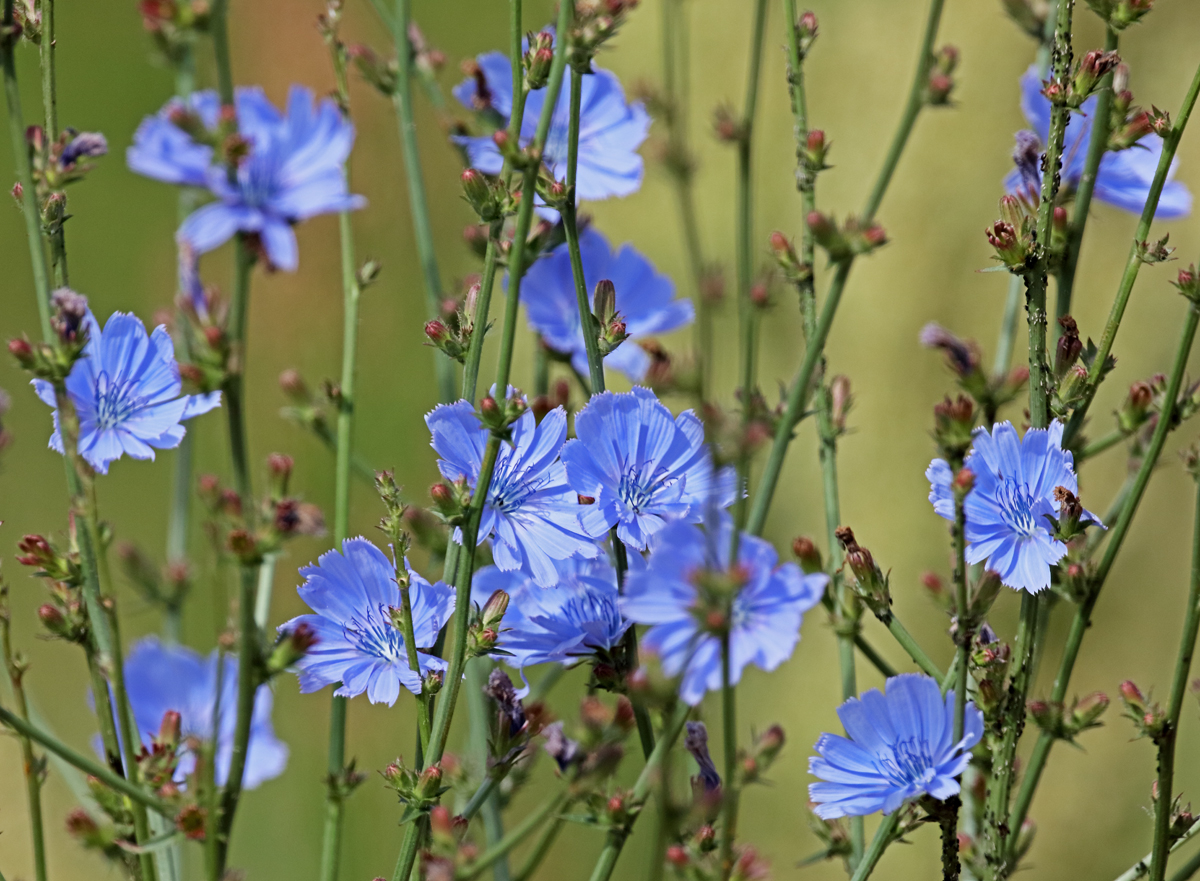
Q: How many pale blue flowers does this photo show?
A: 13